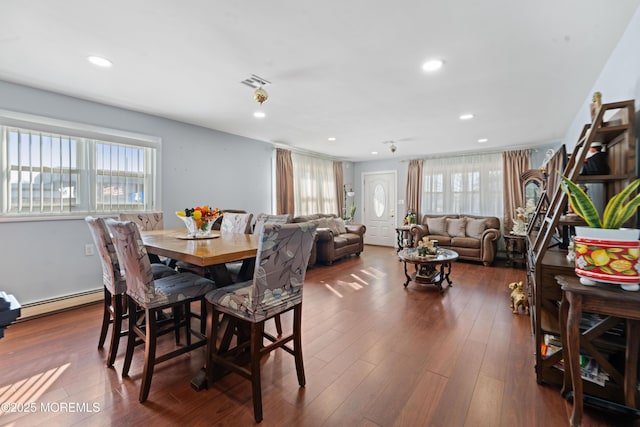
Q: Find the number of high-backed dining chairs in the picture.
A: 6